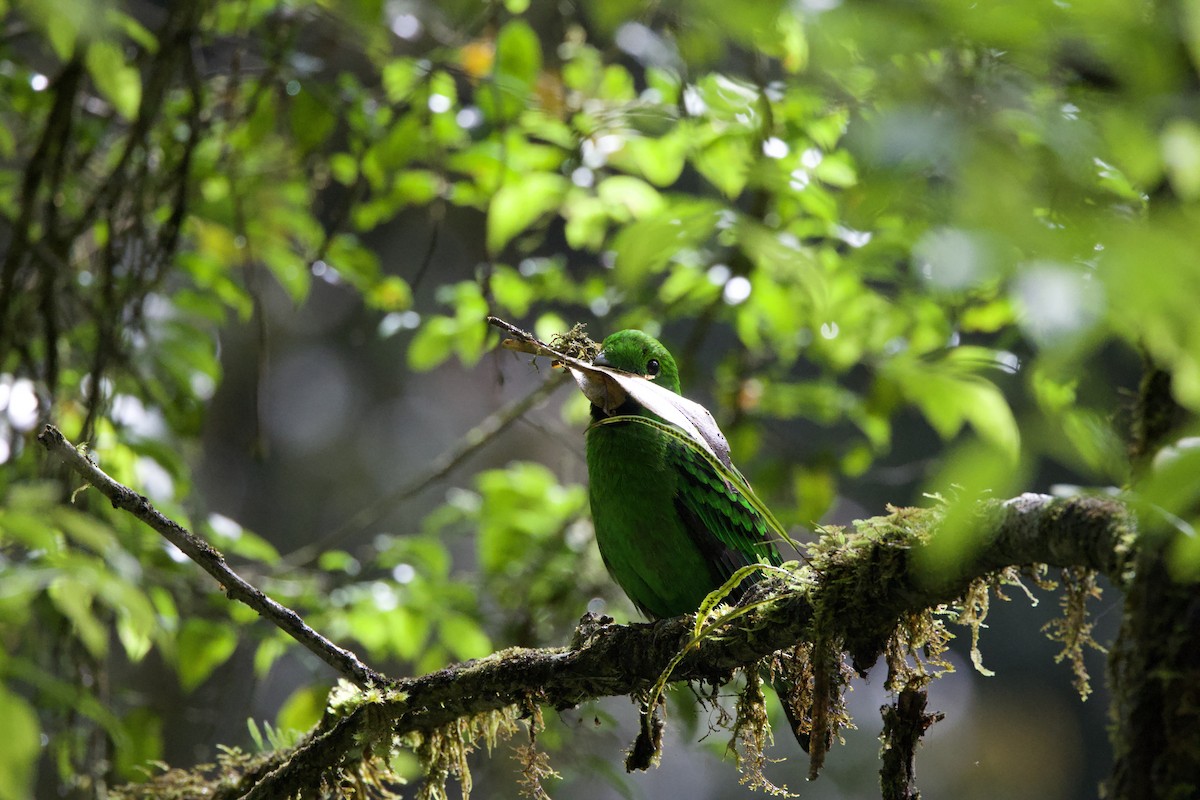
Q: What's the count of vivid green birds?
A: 1